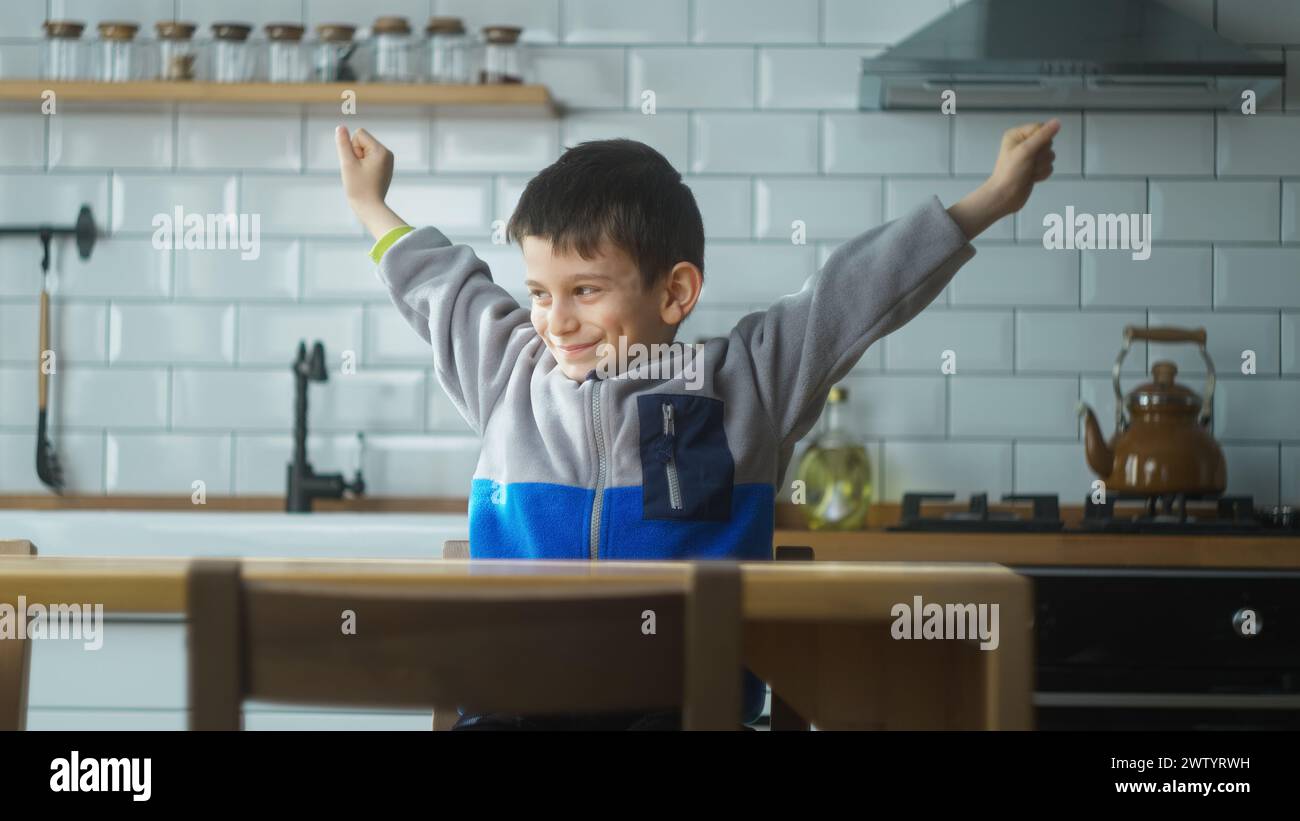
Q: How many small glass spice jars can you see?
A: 9